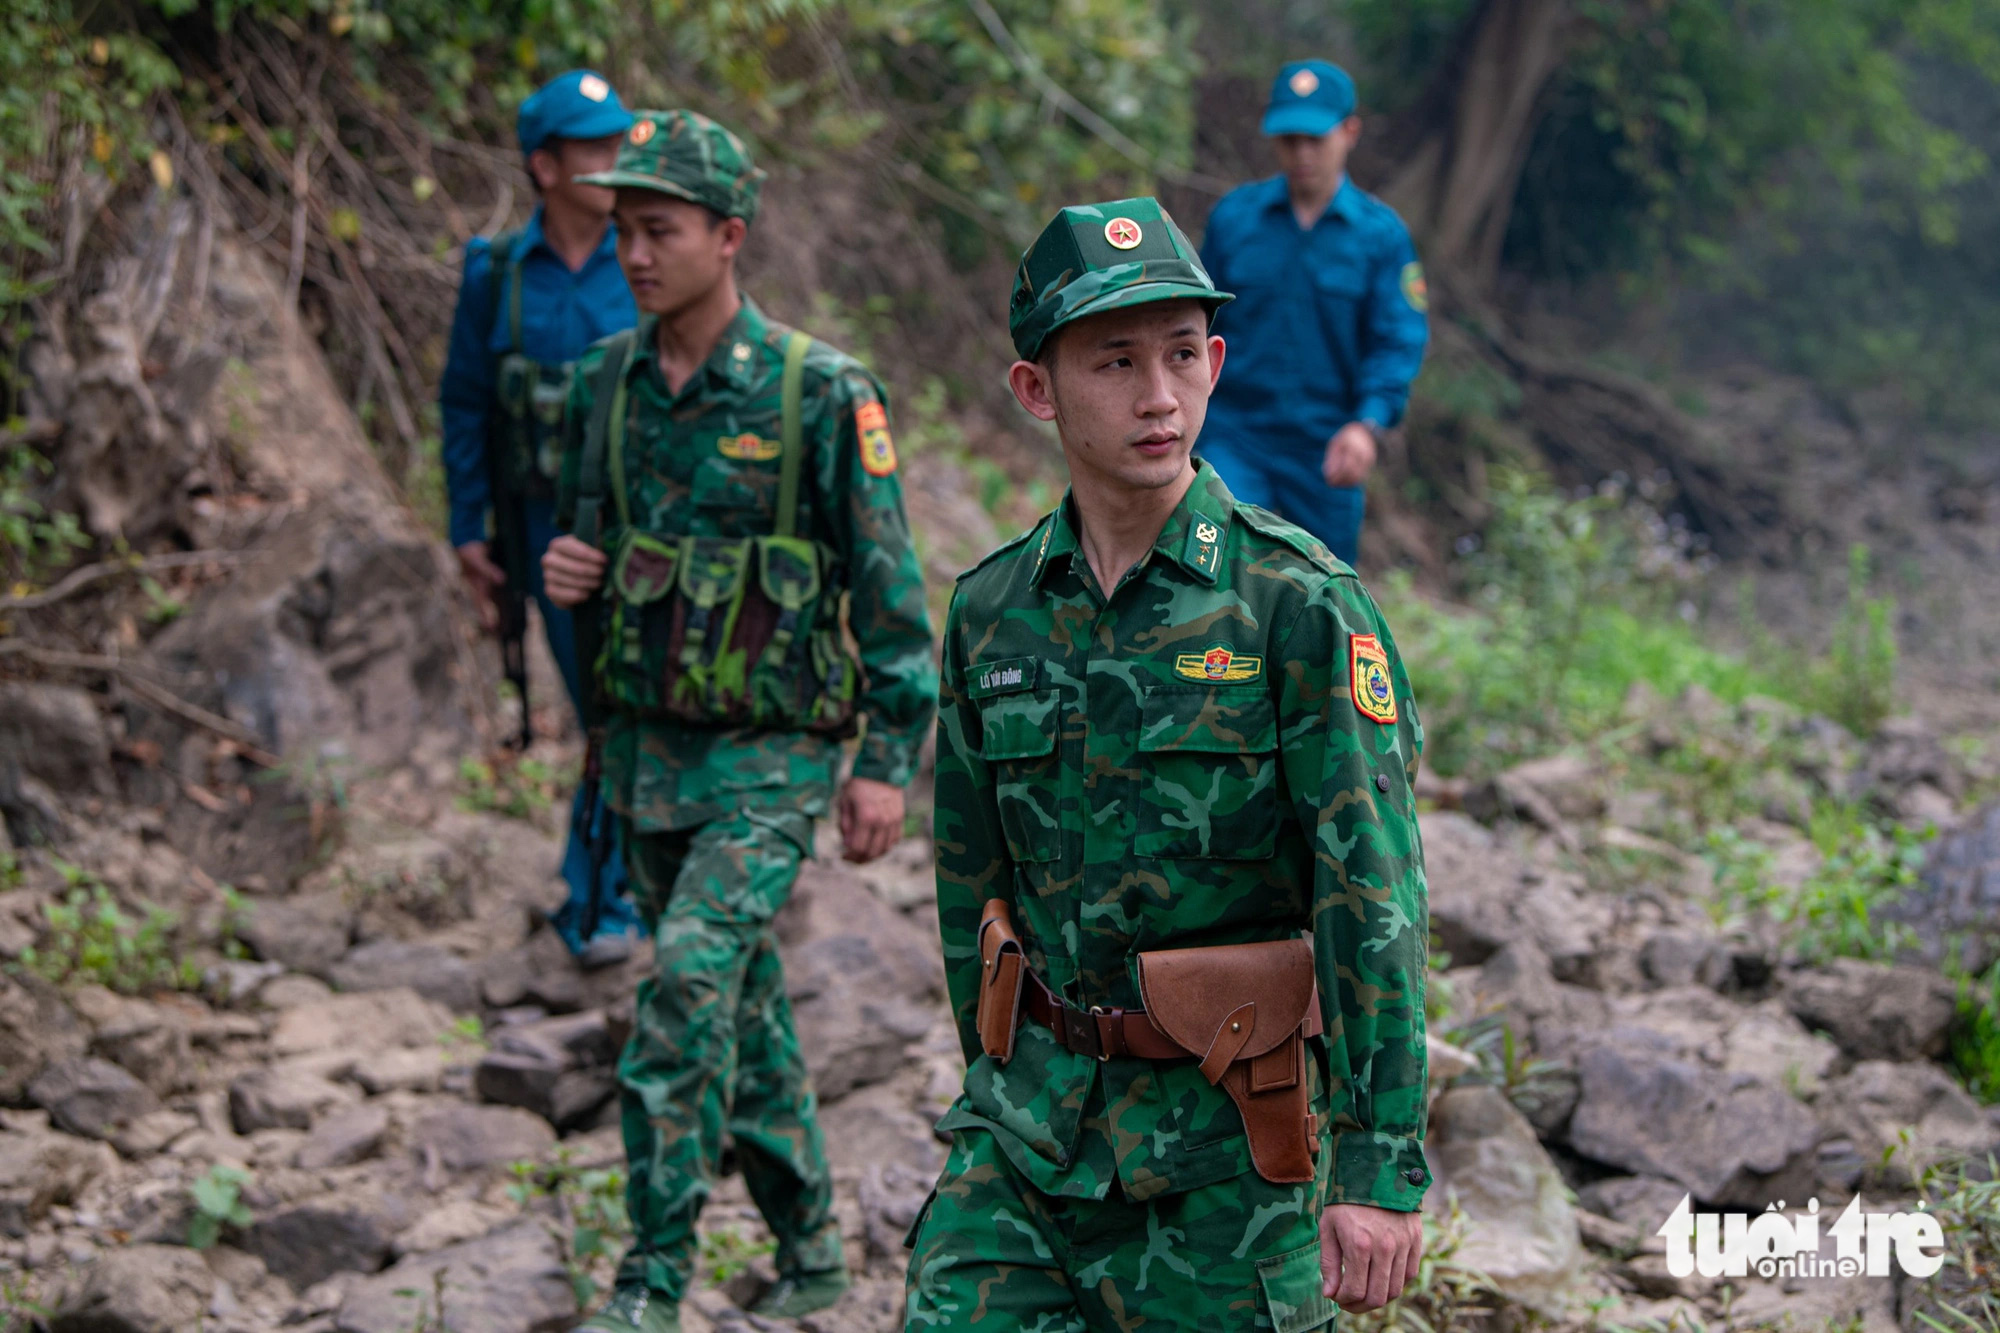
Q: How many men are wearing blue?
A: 2